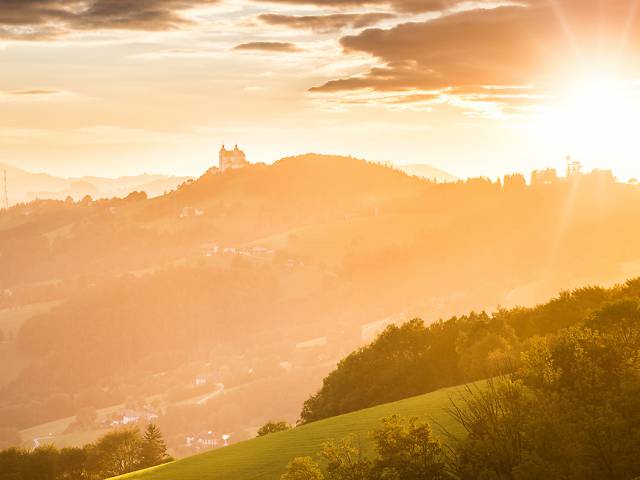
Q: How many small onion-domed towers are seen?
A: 2